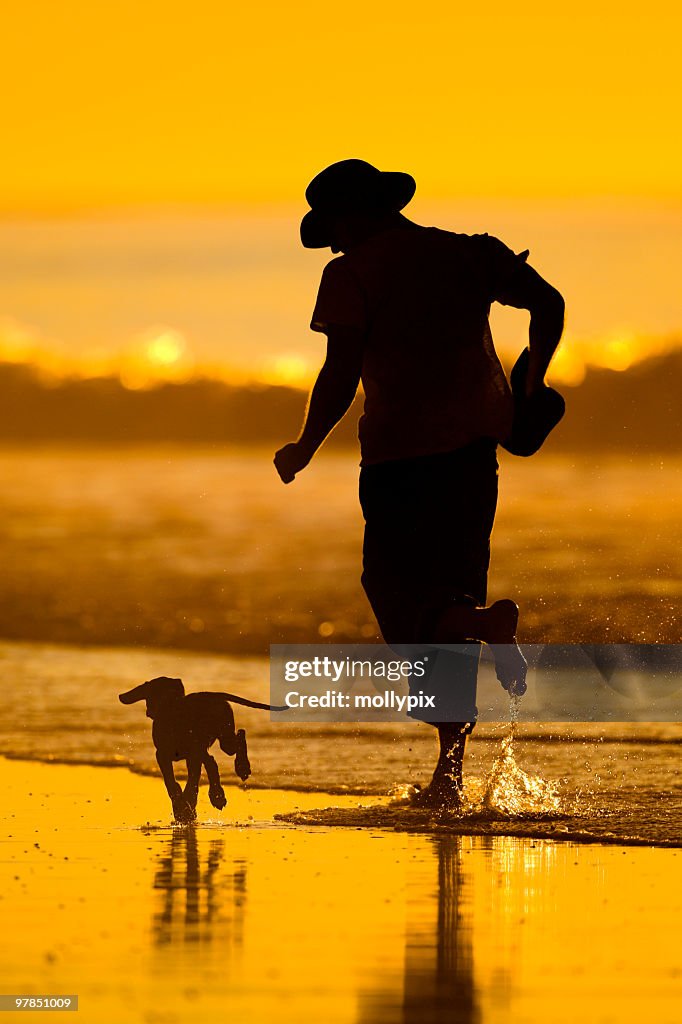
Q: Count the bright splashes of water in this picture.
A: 1